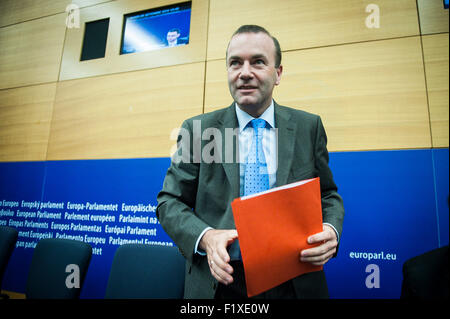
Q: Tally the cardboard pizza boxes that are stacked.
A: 0